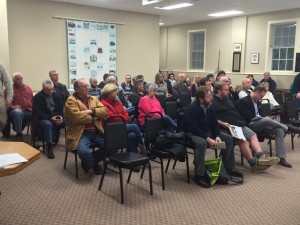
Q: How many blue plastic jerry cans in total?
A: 0